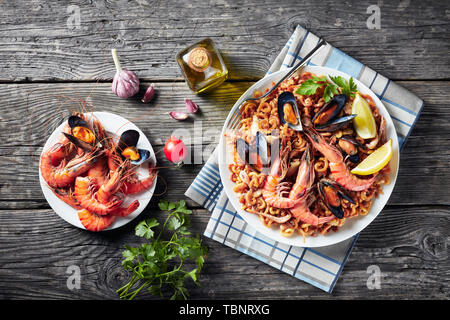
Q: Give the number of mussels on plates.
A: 7